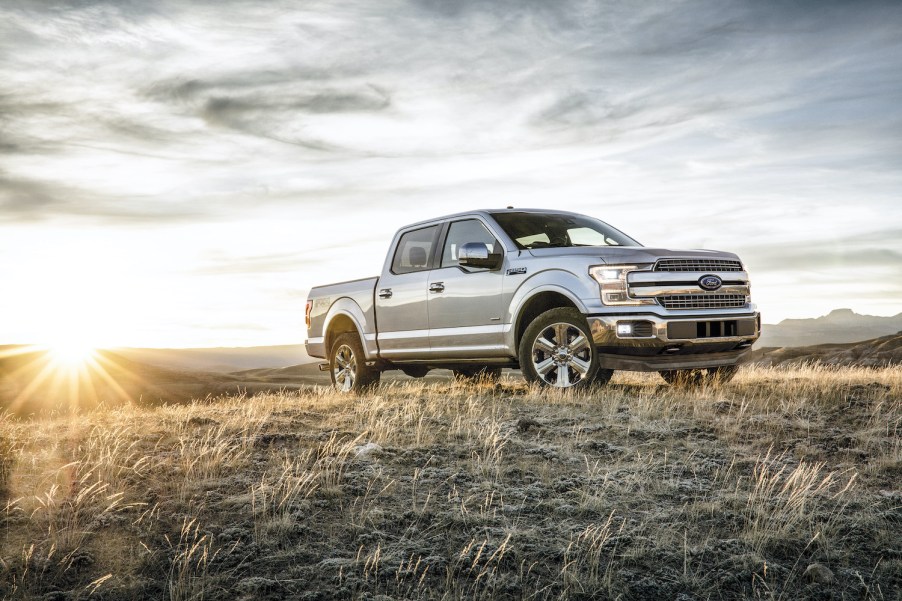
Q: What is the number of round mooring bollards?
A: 0